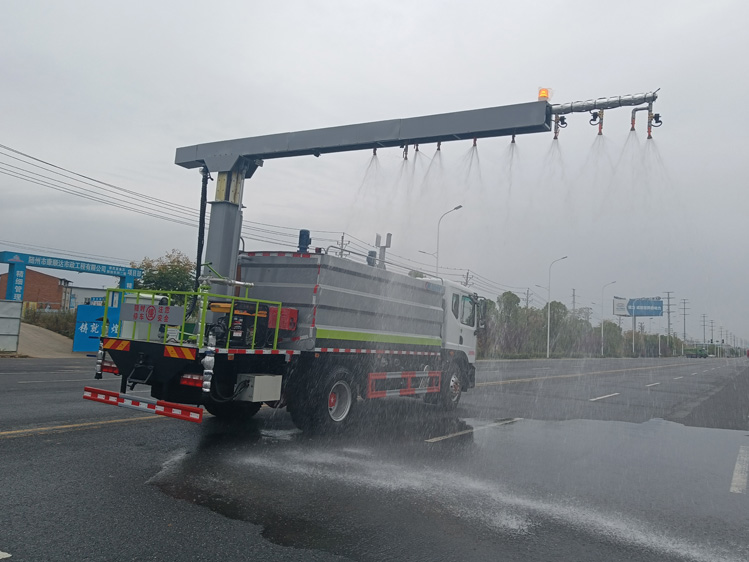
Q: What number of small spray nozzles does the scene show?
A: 10